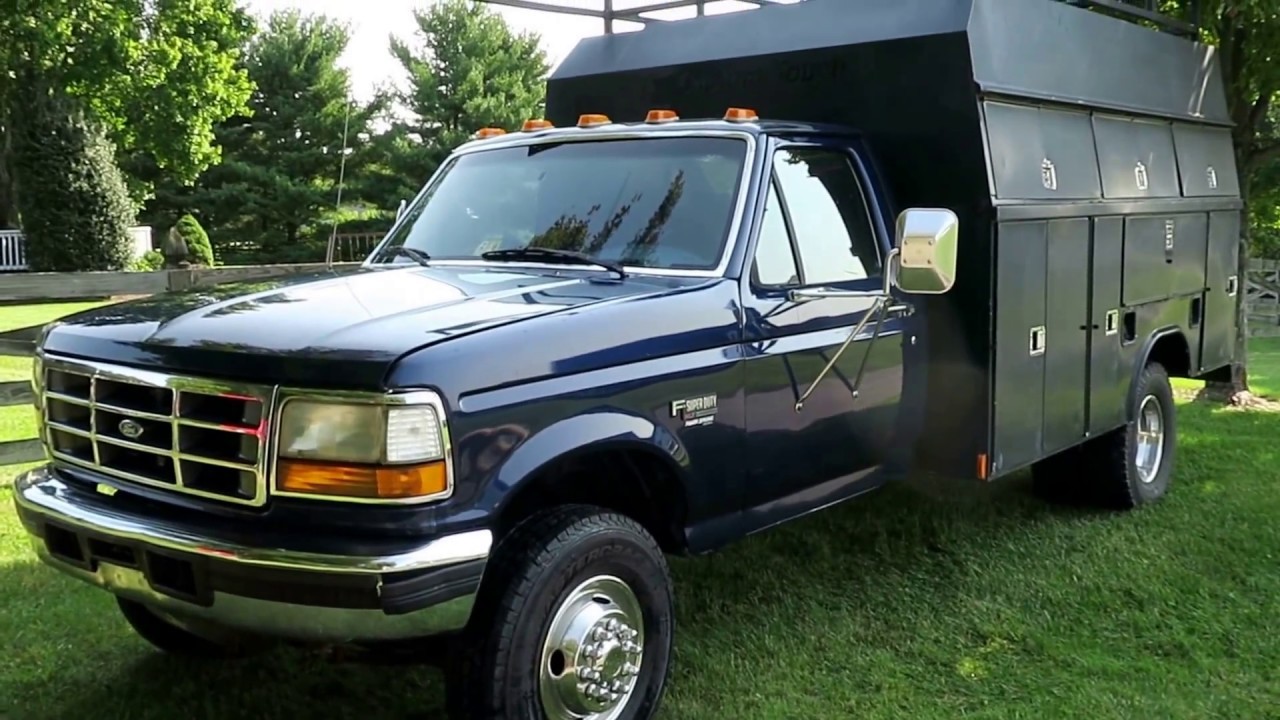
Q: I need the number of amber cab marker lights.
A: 5